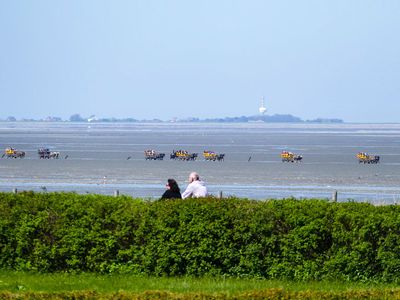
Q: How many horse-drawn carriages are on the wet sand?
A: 7